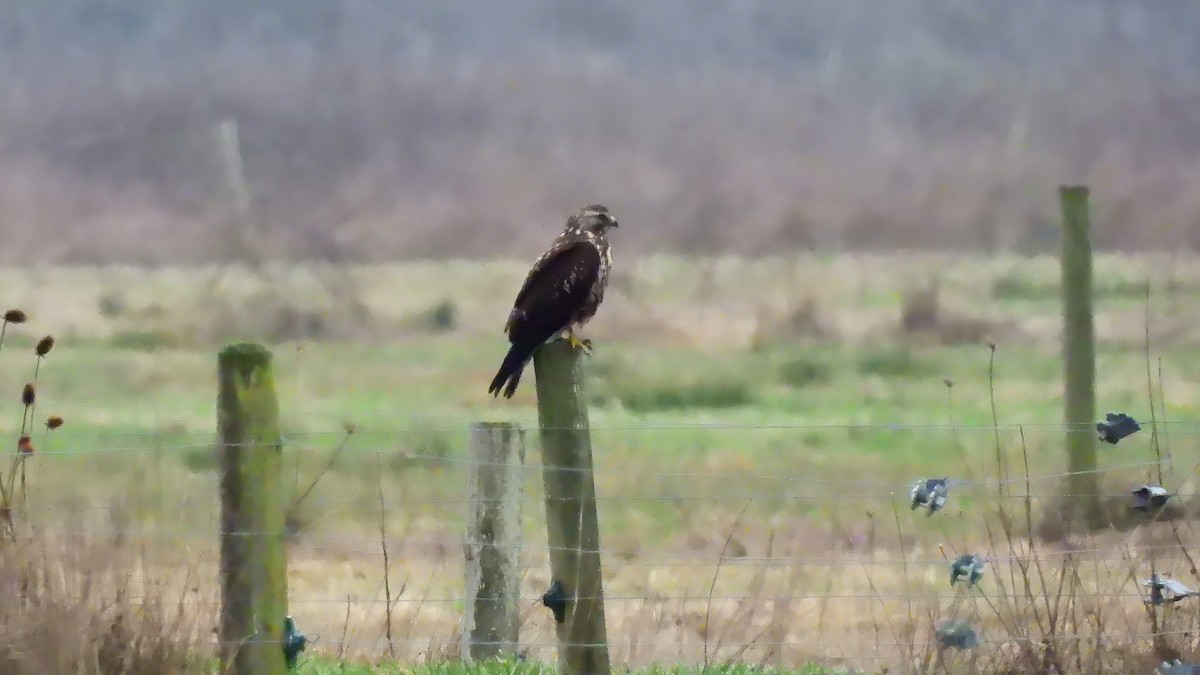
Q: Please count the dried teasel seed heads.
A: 5